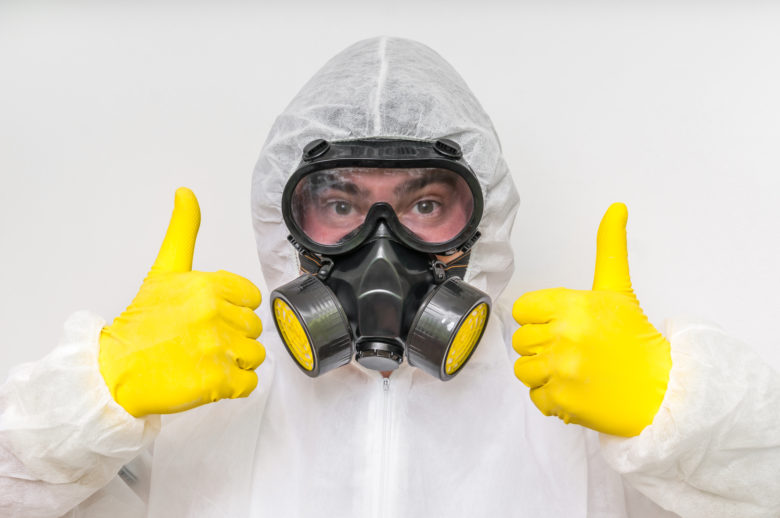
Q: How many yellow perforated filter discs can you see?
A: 2